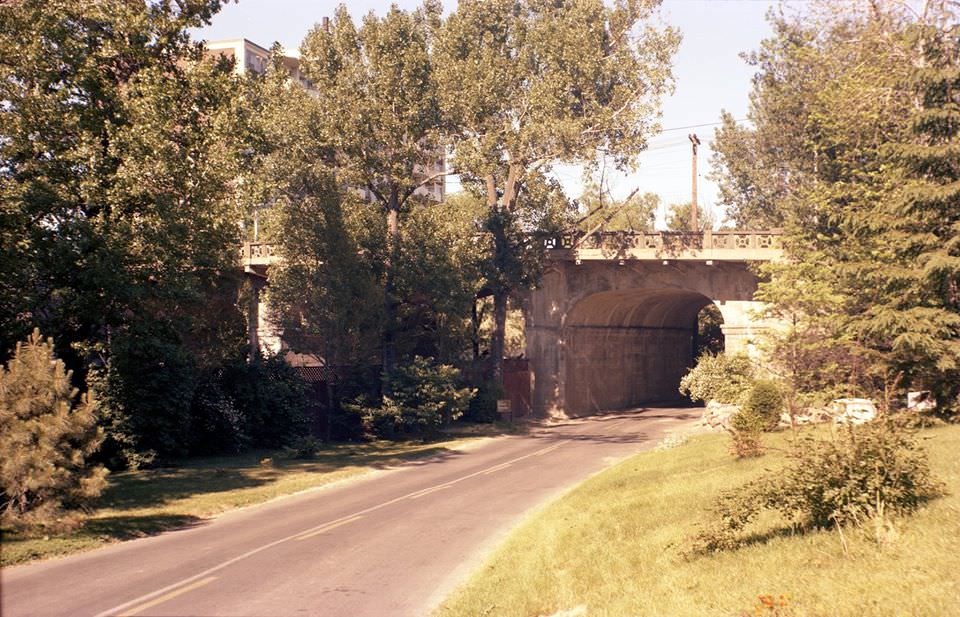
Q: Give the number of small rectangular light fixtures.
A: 4